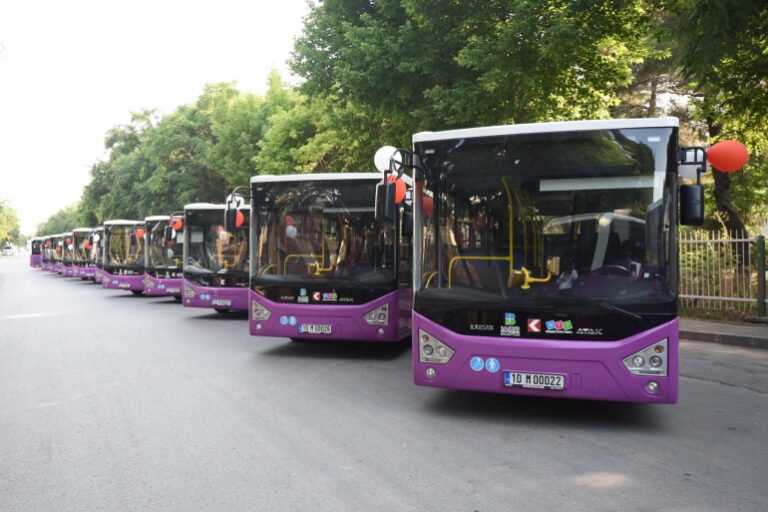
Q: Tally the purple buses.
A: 11